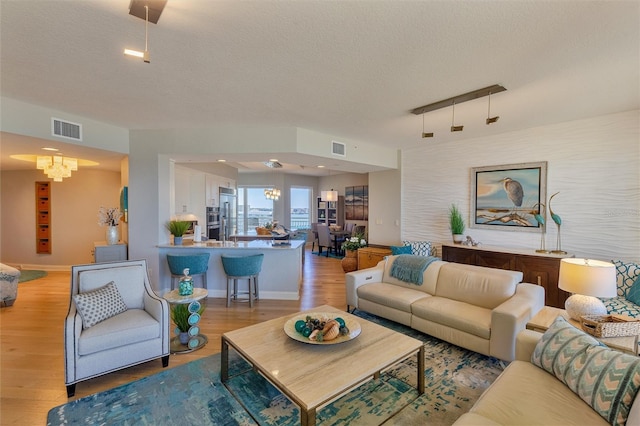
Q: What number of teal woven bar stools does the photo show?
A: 2